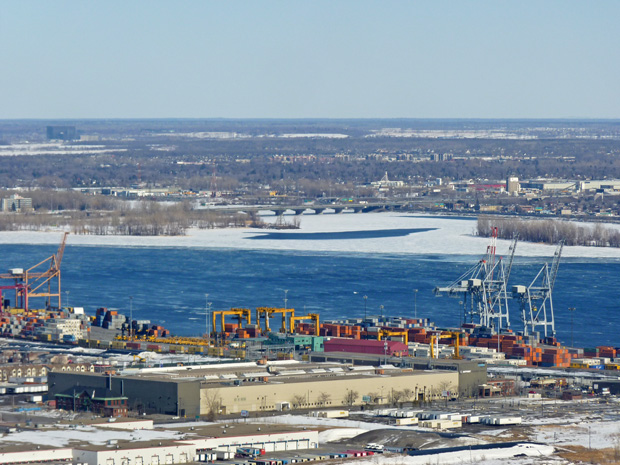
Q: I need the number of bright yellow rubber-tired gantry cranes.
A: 5